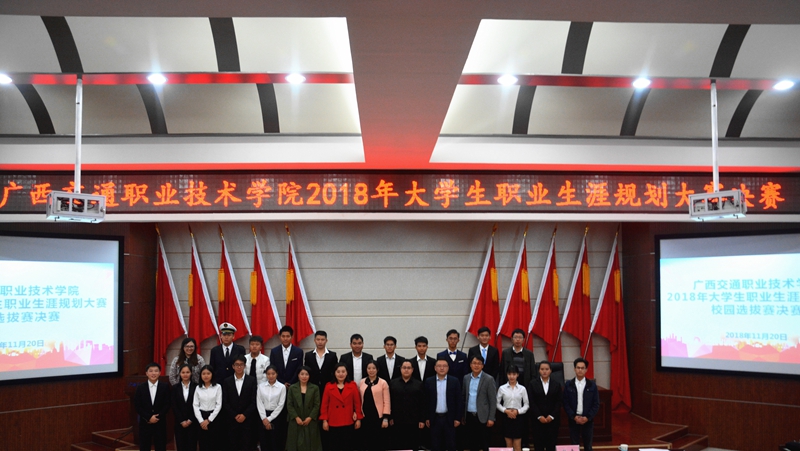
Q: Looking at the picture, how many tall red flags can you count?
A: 10